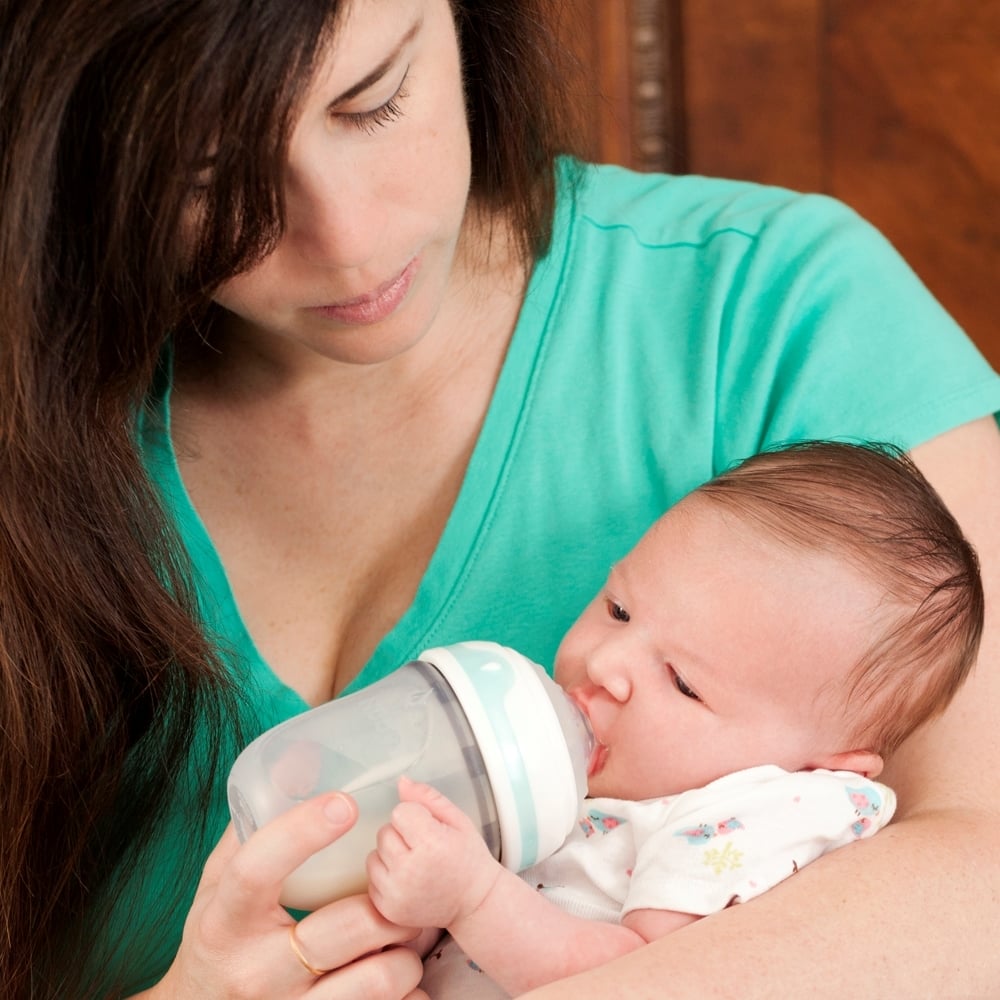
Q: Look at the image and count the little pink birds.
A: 3